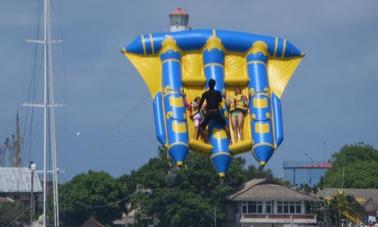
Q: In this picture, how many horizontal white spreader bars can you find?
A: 3